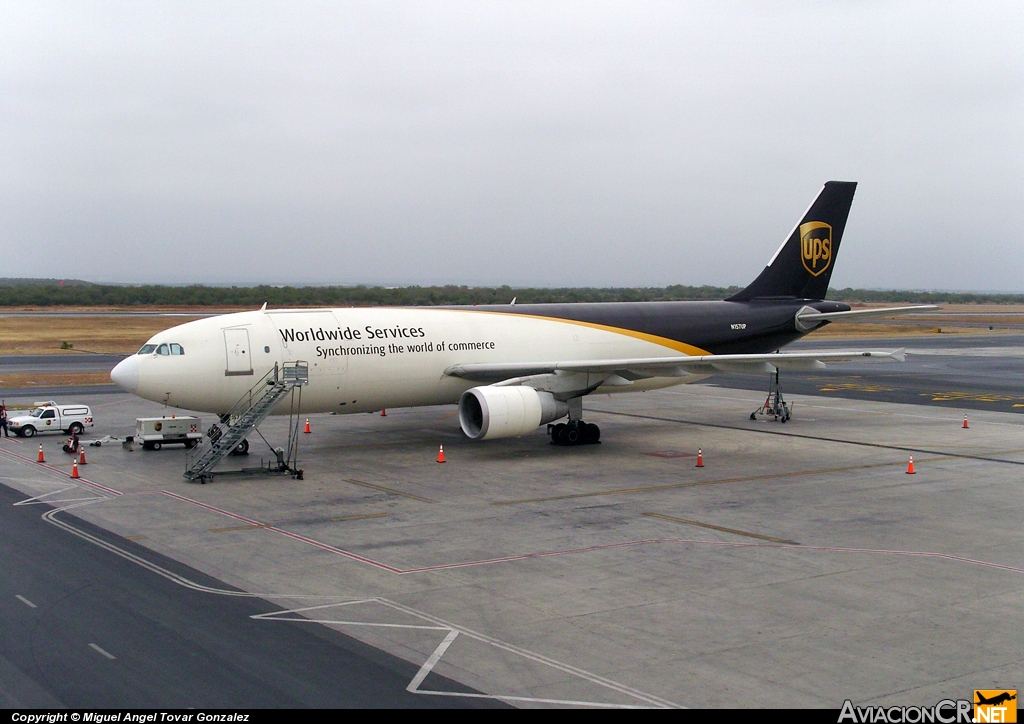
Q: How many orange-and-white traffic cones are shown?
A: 9